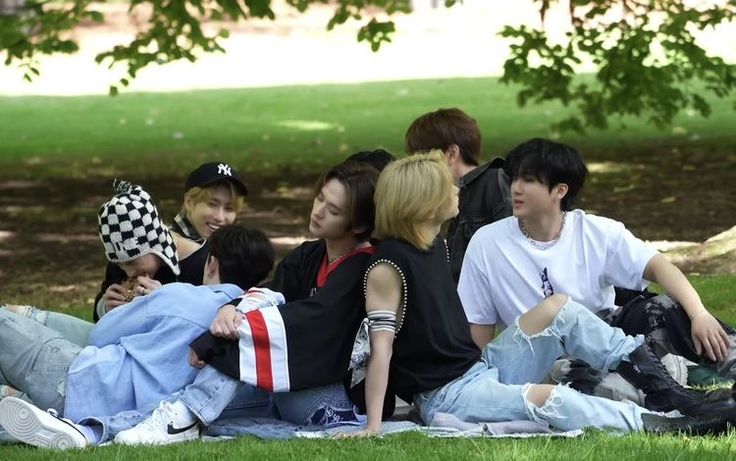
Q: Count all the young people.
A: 8